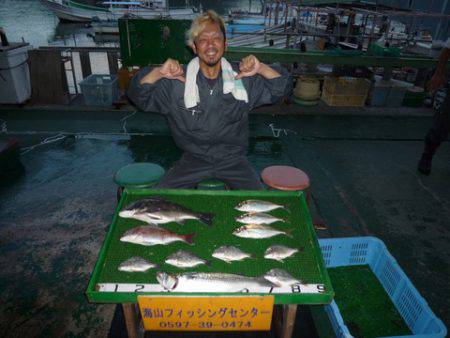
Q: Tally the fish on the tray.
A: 11